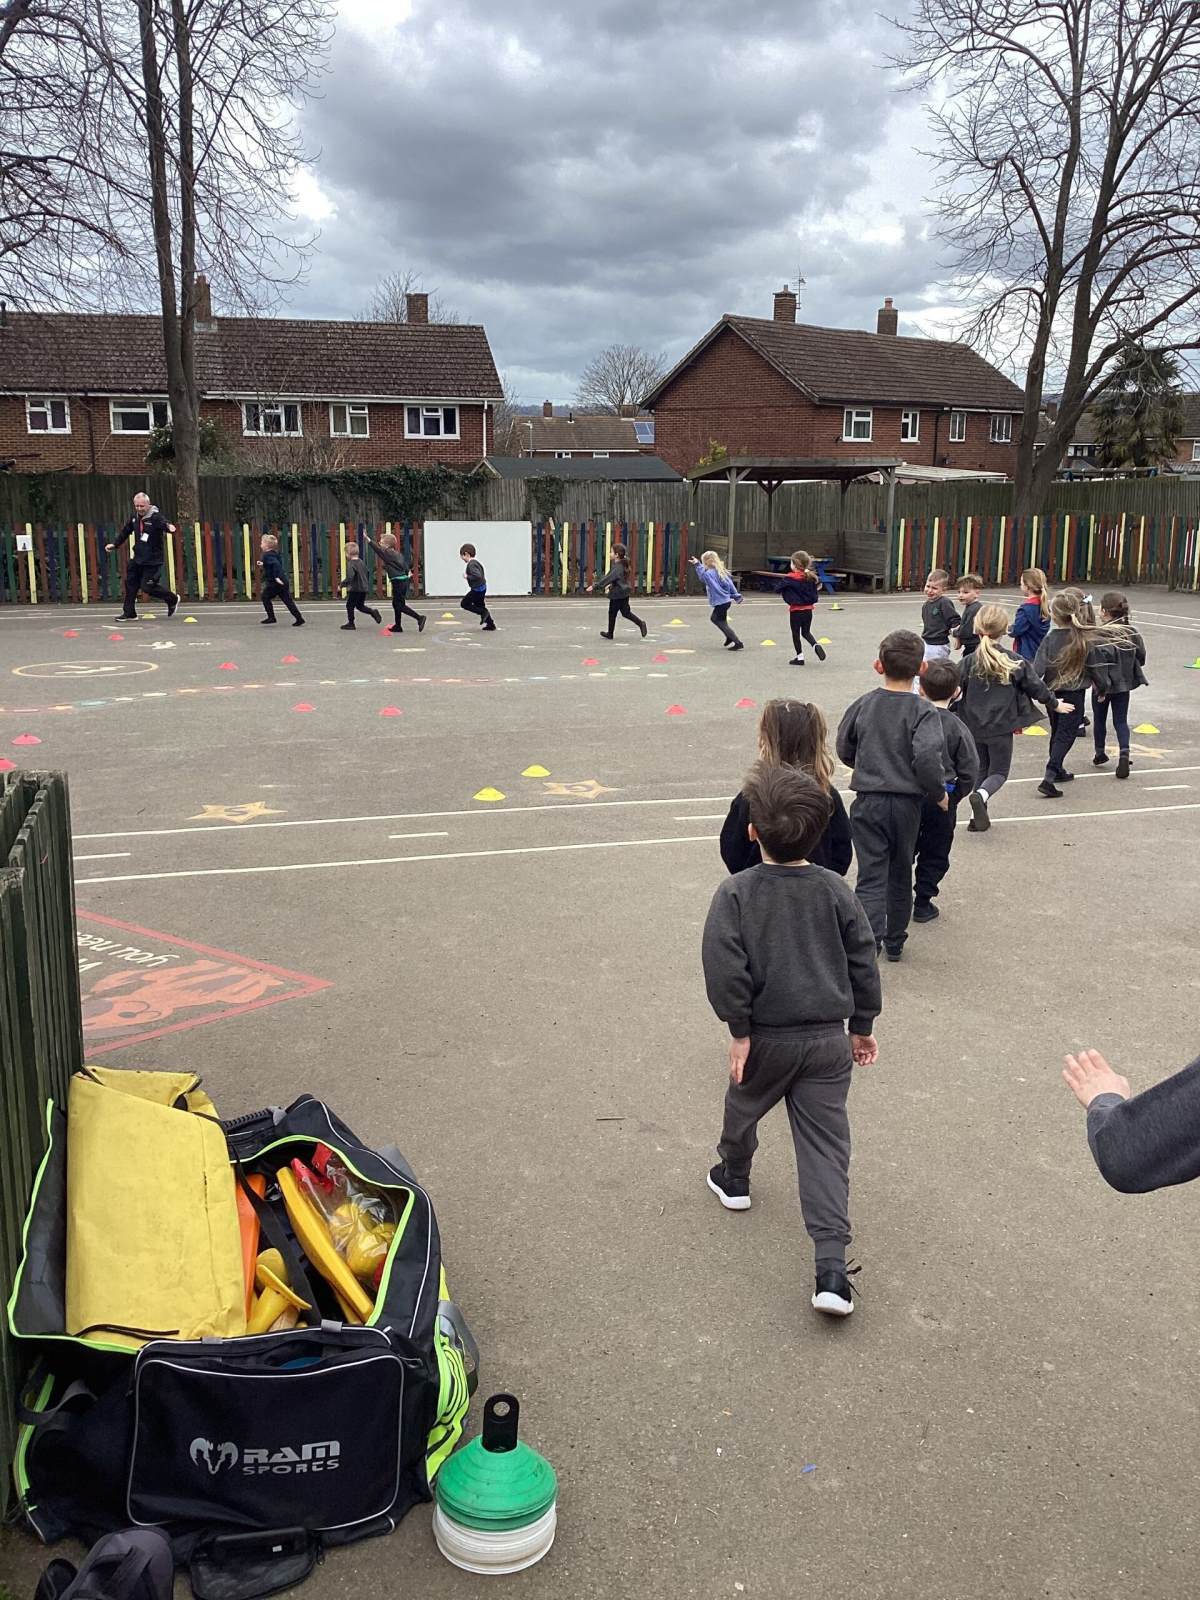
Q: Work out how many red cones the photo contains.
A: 13